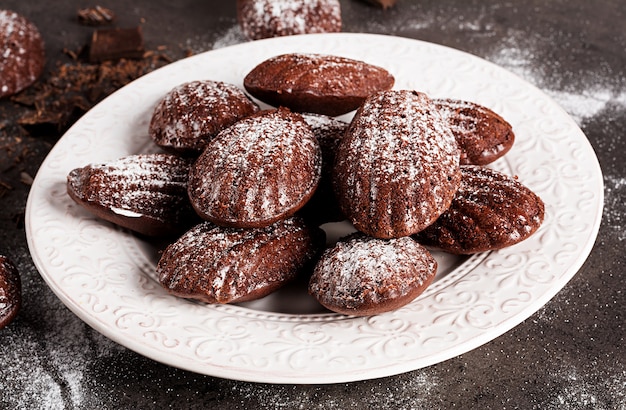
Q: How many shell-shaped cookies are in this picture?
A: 13